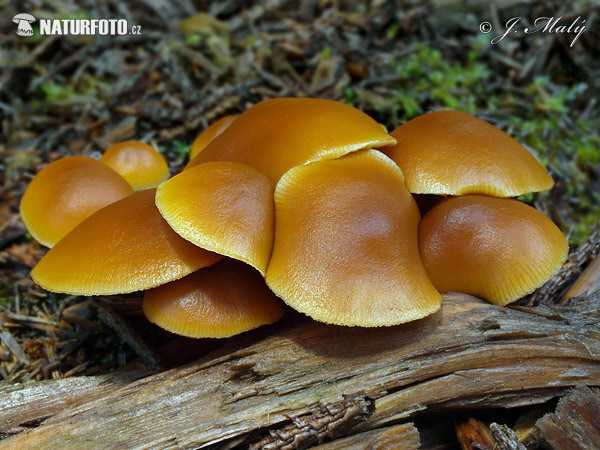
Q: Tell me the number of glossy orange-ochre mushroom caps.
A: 10